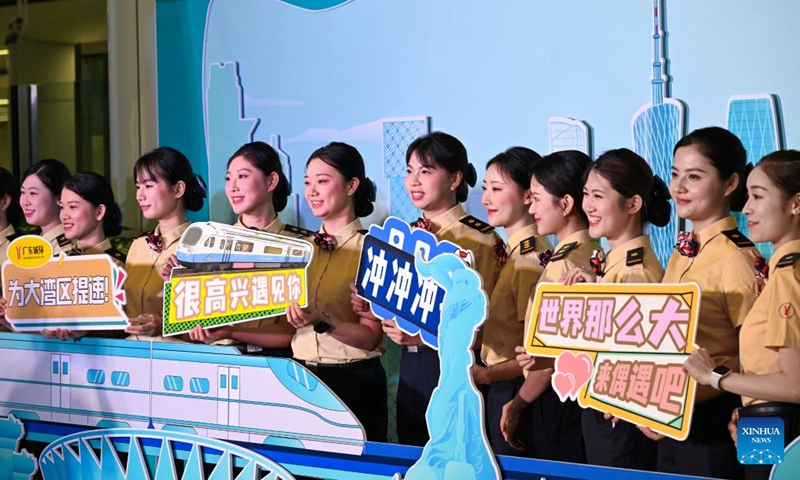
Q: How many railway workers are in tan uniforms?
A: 12